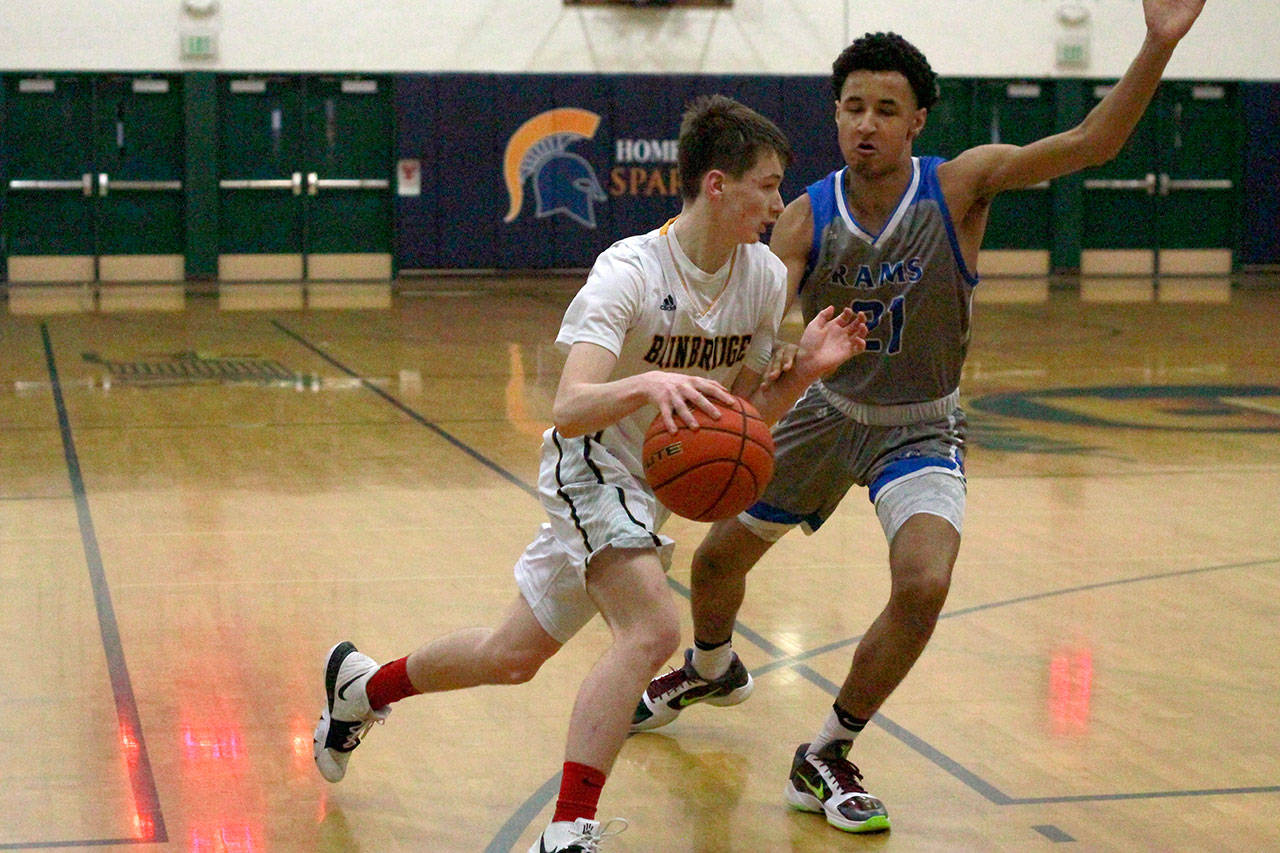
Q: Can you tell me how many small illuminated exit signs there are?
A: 2